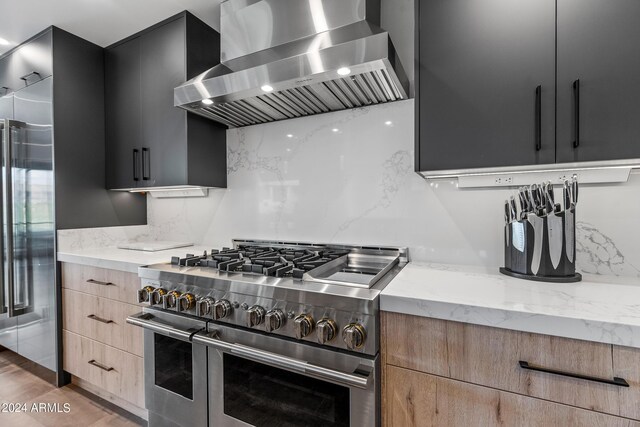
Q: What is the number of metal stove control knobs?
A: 11